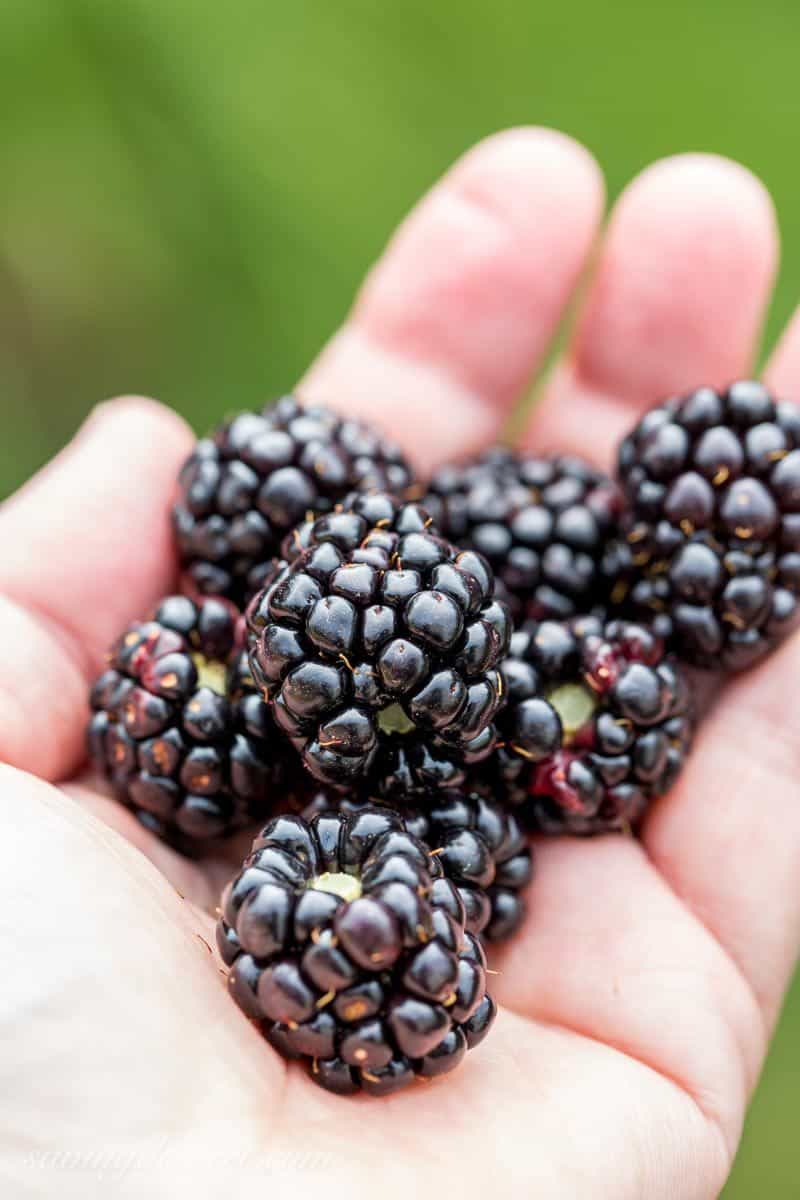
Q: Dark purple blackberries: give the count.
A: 8